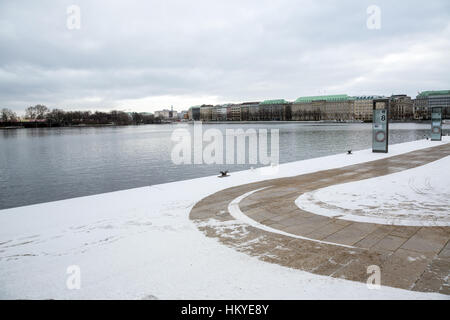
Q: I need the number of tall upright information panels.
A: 2